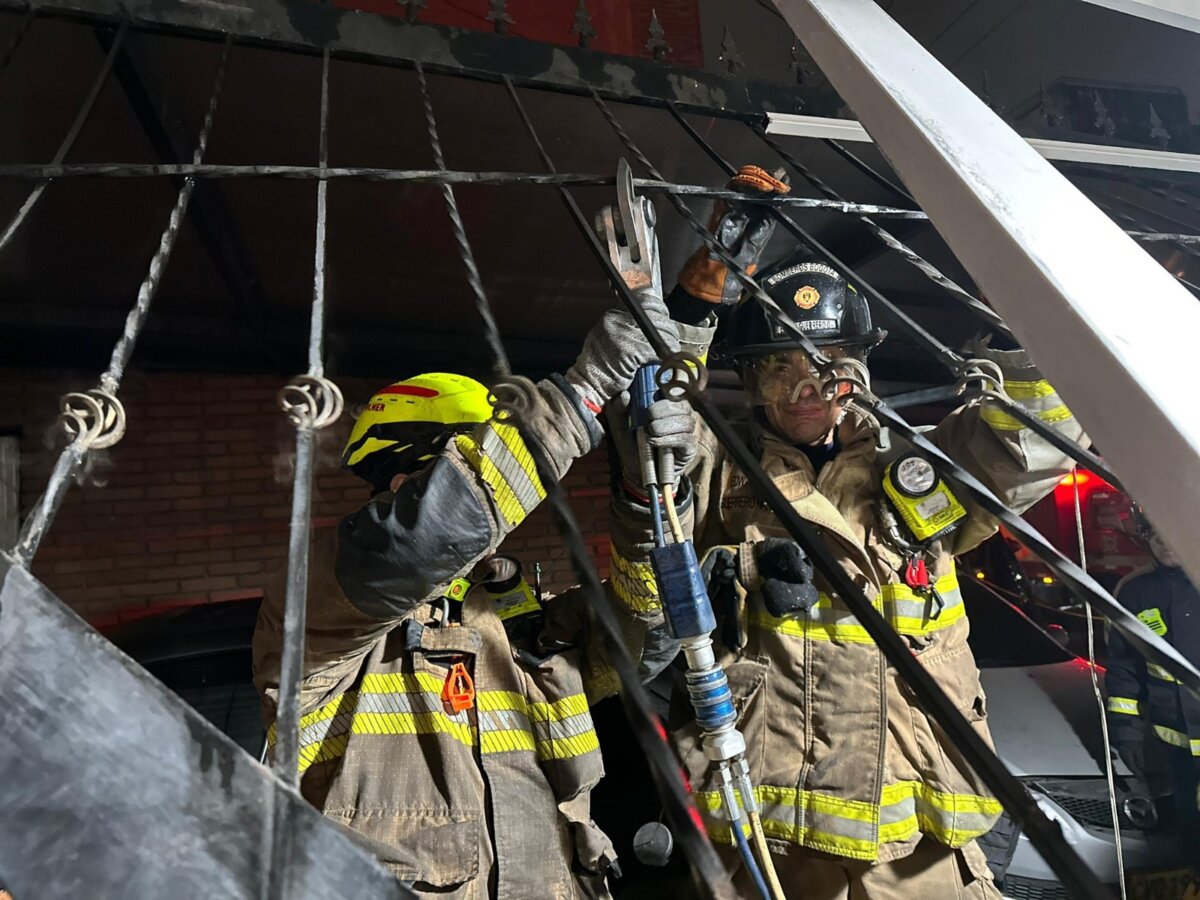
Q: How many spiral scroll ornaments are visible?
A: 6